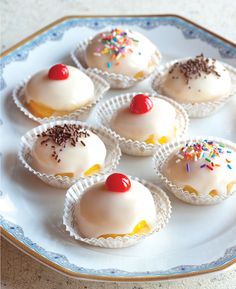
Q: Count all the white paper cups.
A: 7